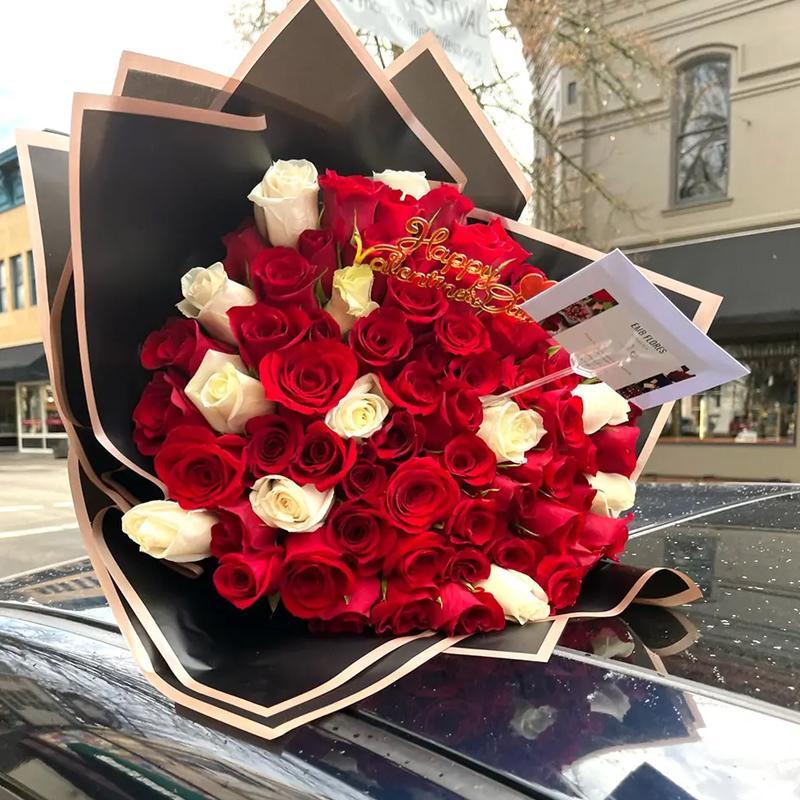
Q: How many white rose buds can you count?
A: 12